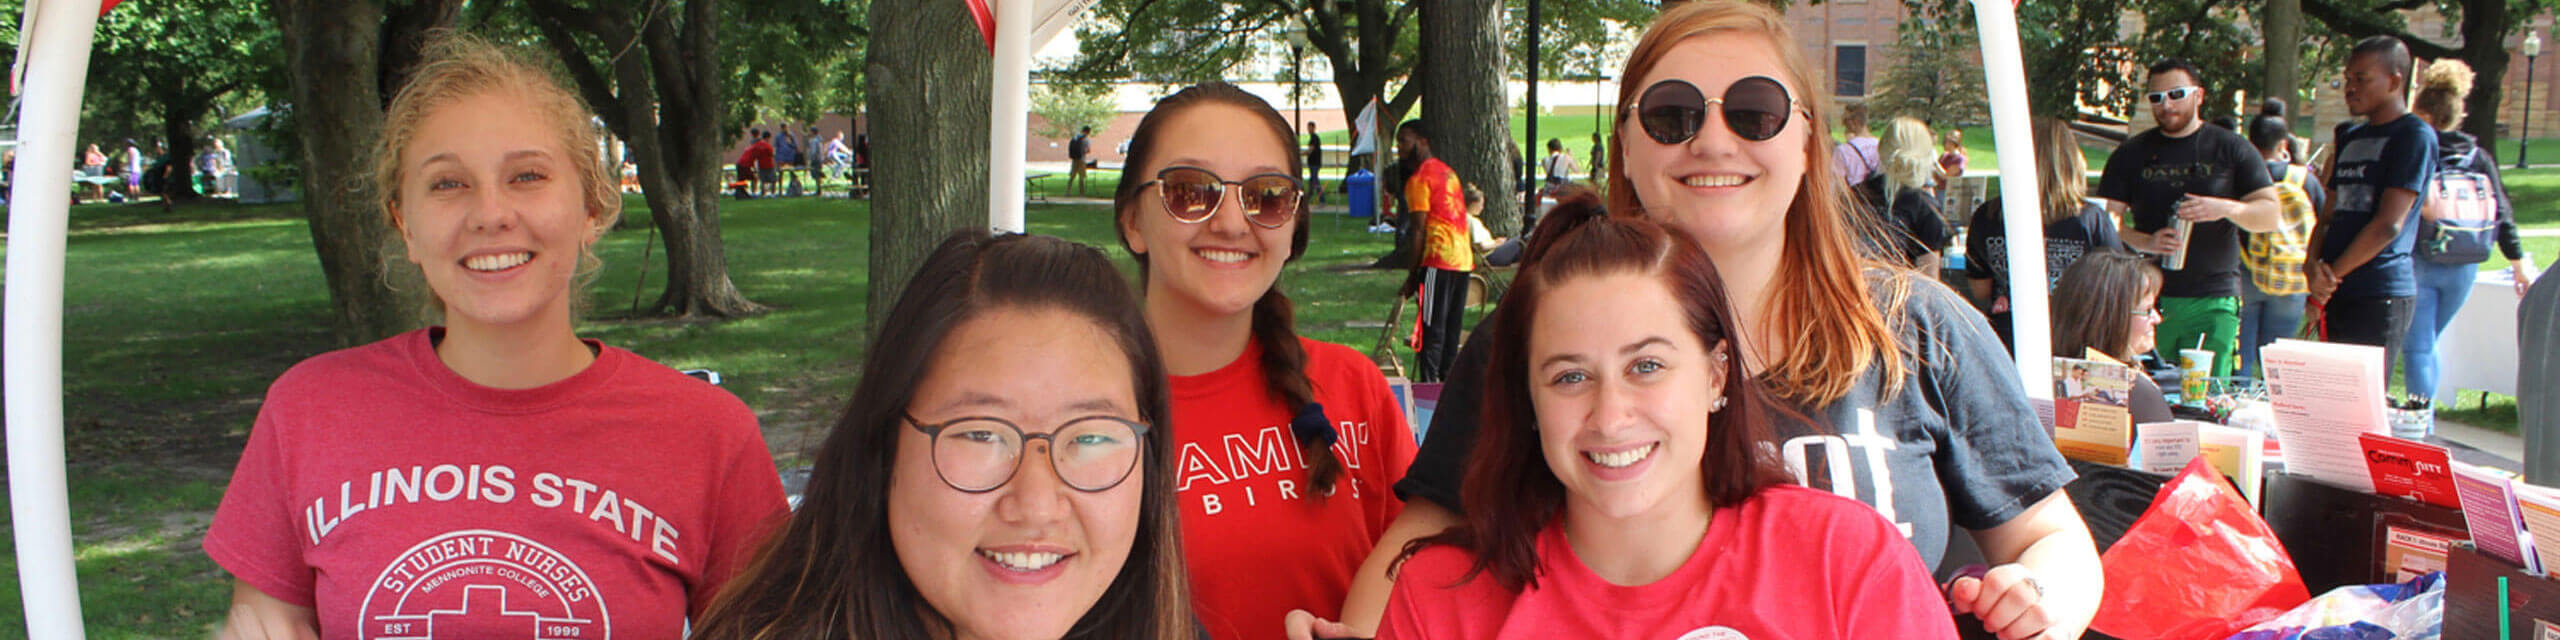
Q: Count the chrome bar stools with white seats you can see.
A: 0